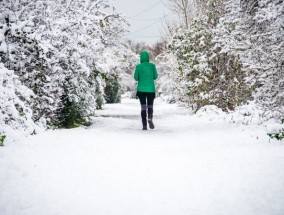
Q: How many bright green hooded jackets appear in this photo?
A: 1